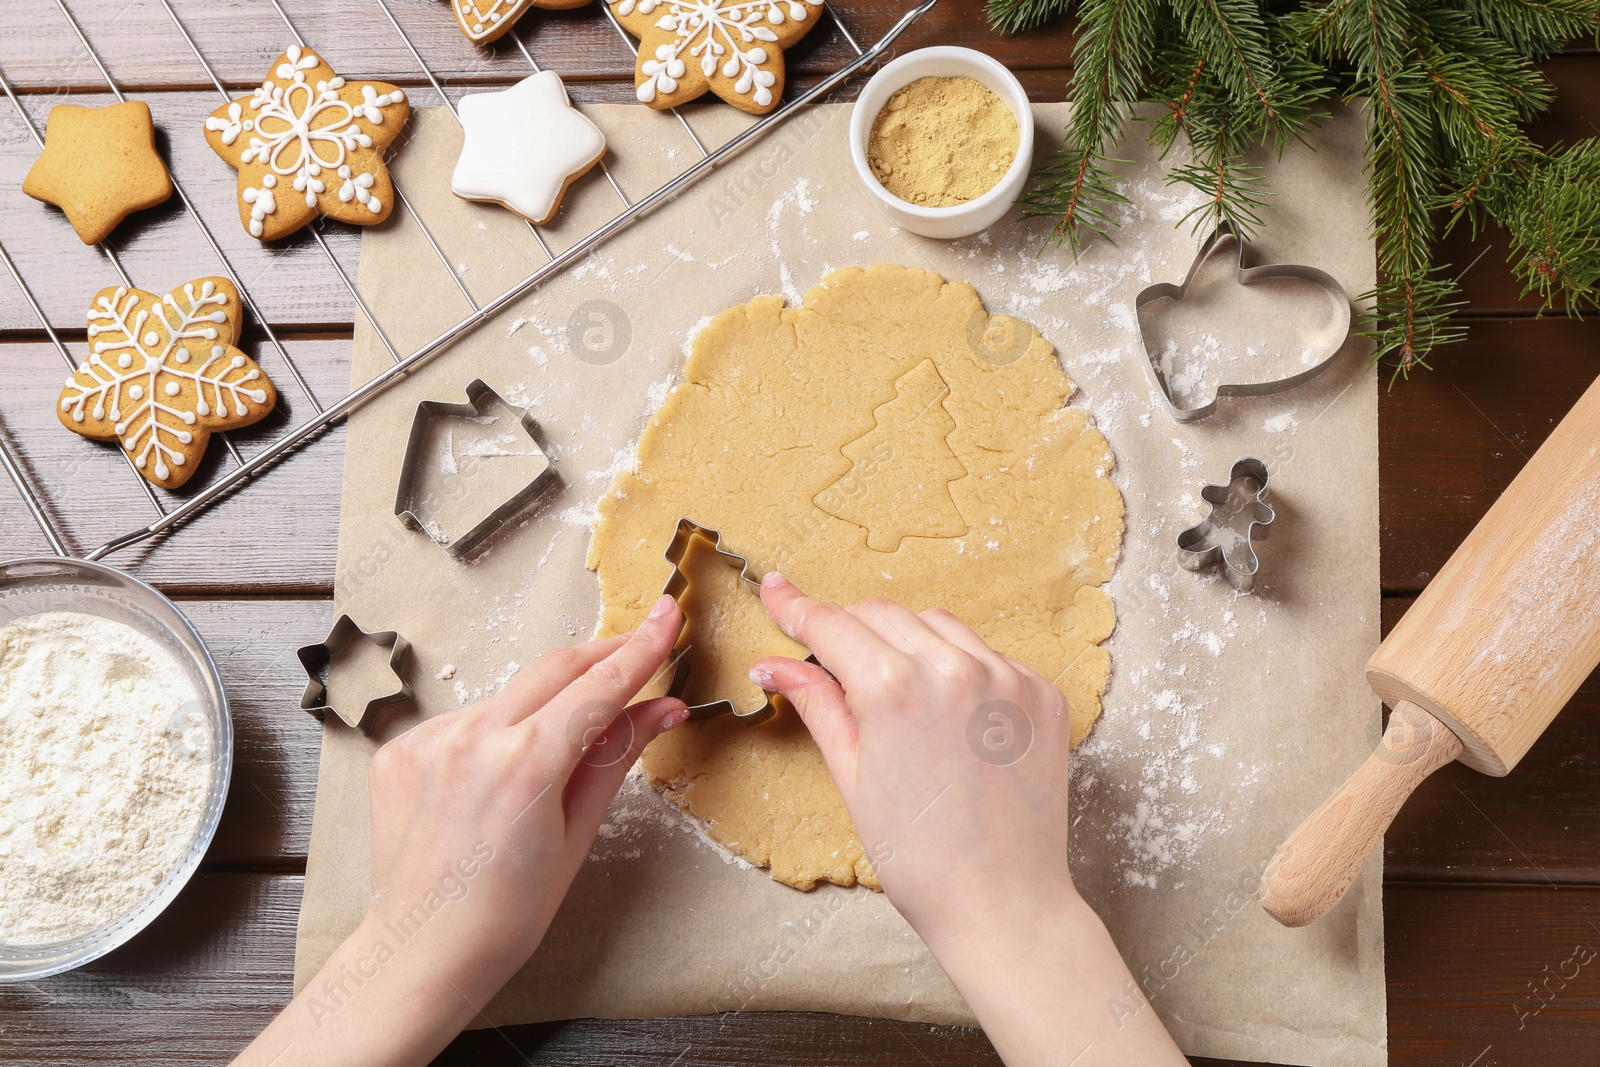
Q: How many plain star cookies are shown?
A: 1